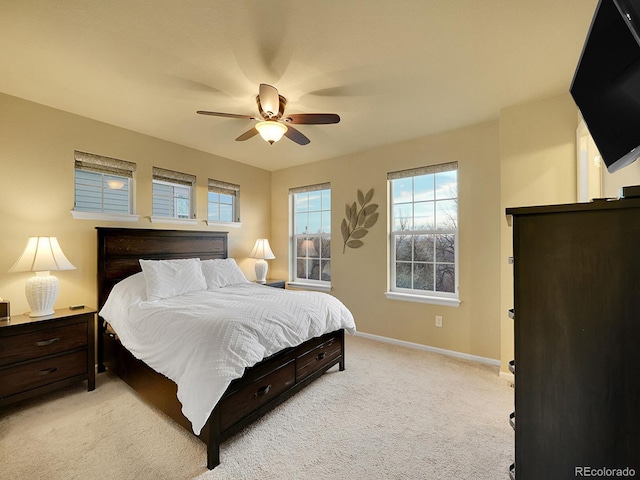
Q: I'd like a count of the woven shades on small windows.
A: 3